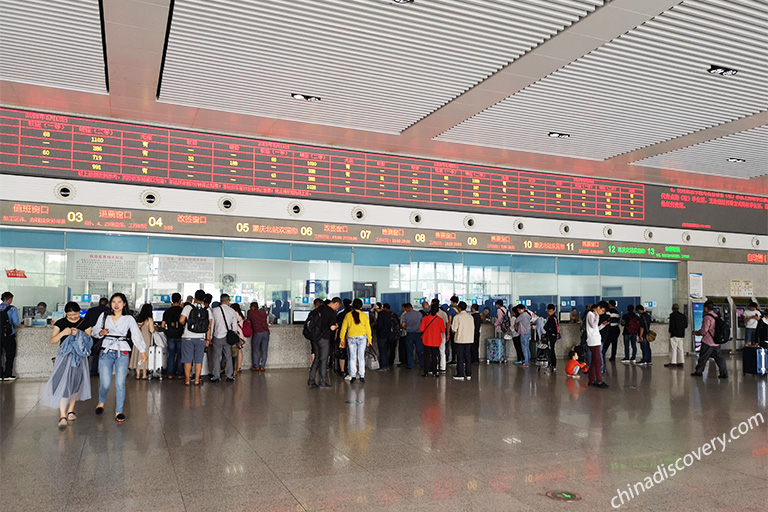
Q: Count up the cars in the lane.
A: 0